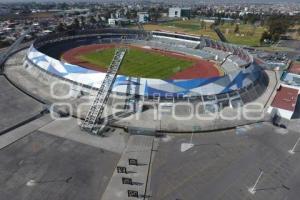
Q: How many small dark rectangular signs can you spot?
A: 4